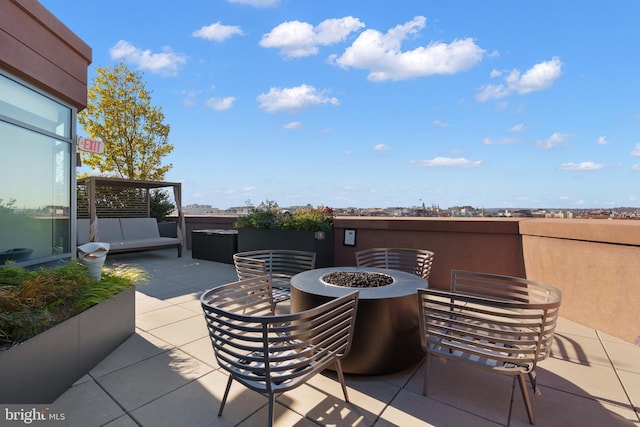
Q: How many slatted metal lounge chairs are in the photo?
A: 4